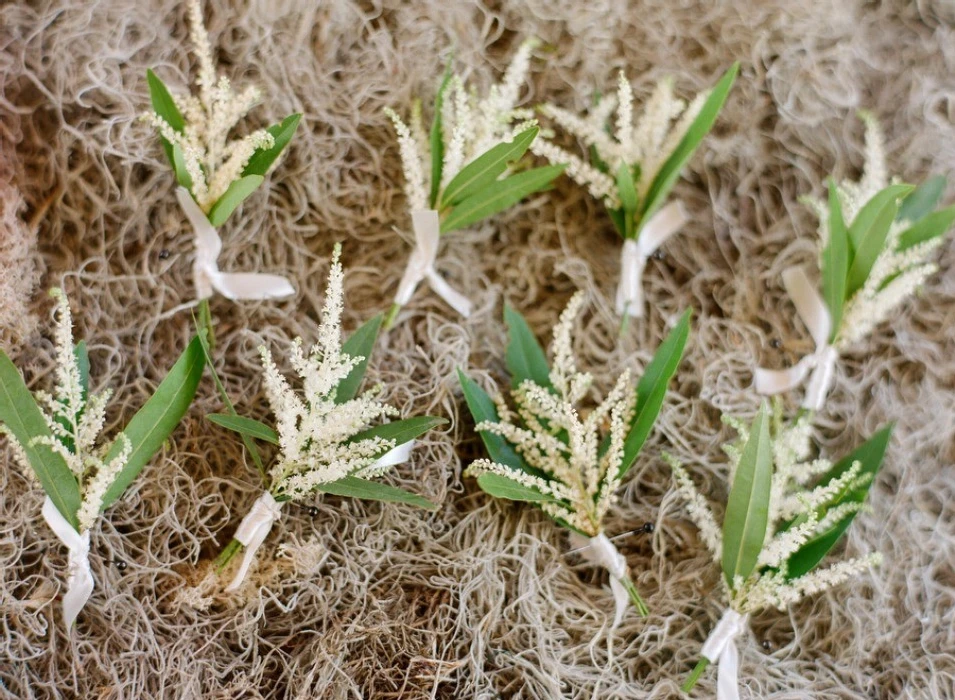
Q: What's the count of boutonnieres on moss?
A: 8